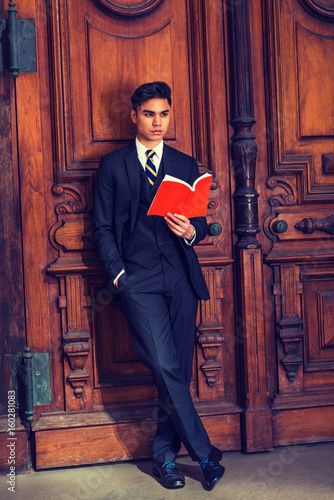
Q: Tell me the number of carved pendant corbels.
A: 3